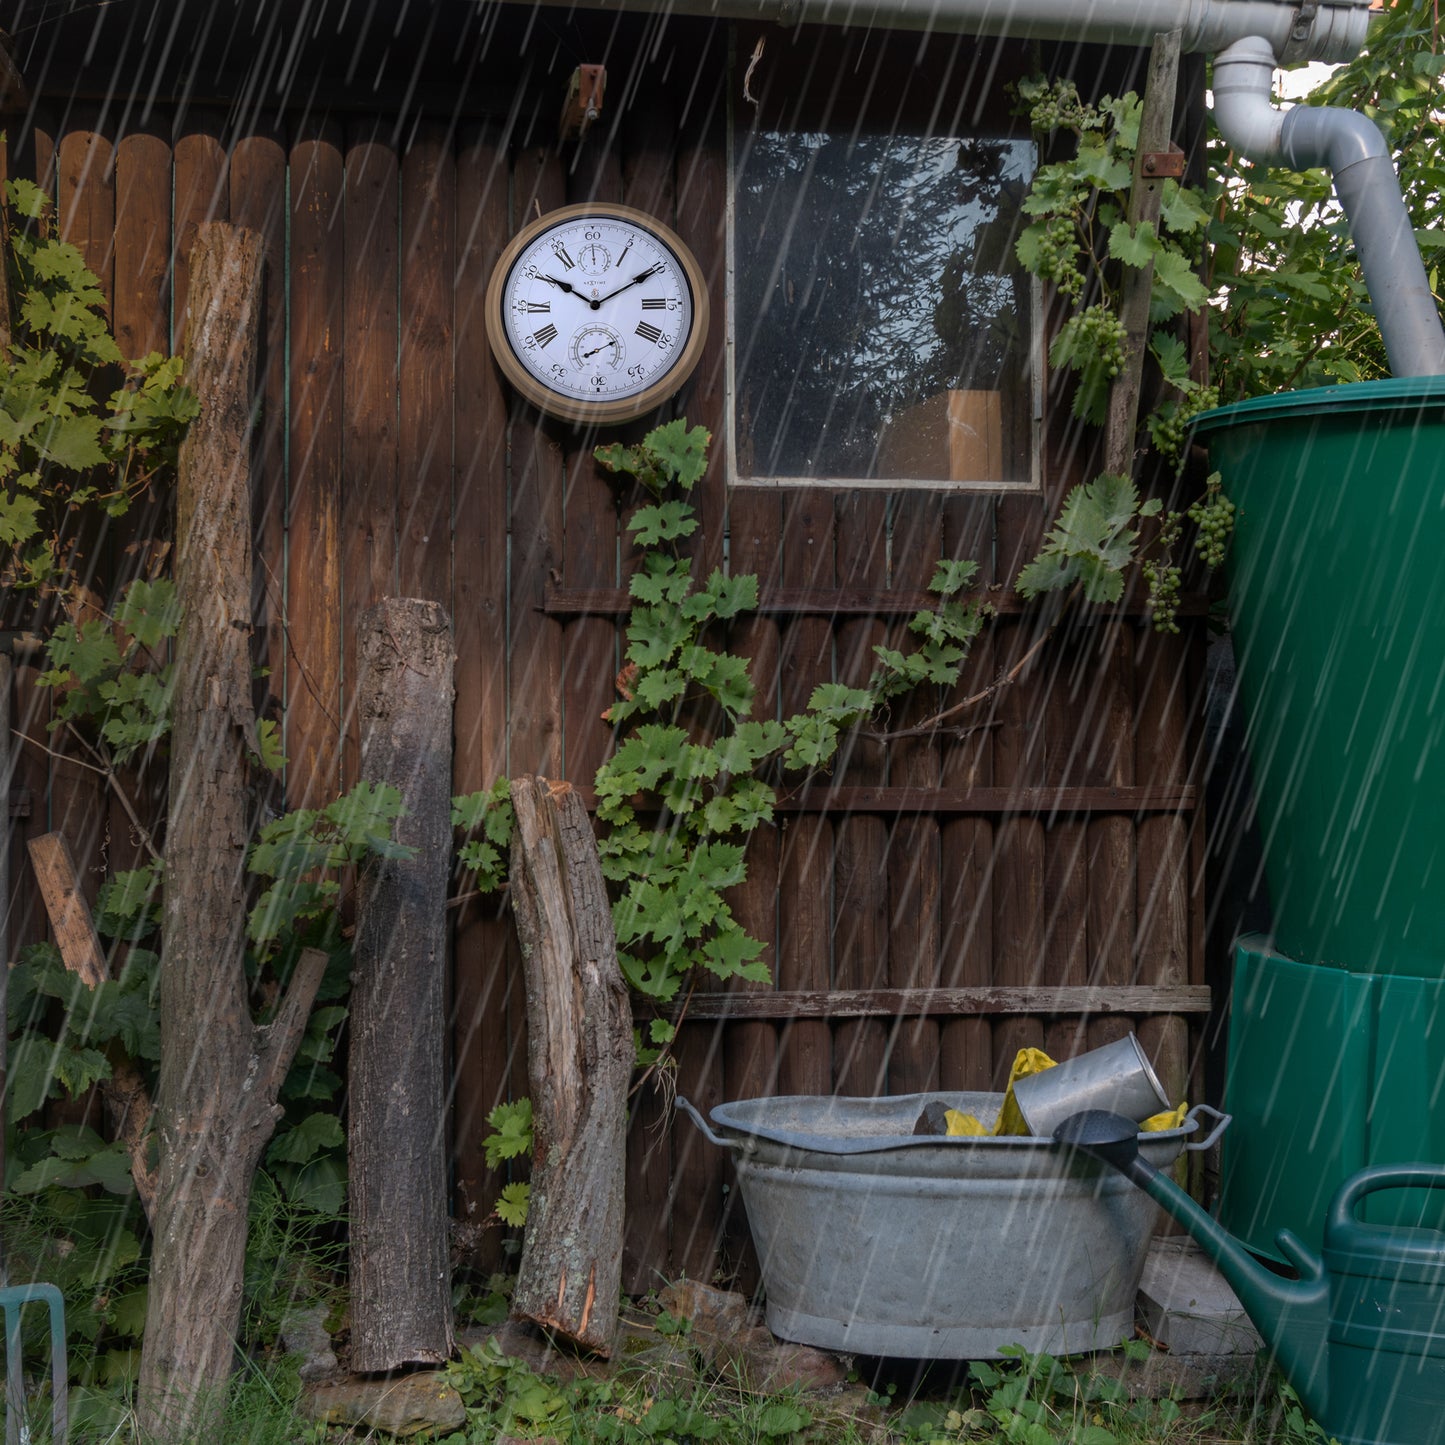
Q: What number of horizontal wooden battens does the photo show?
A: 3